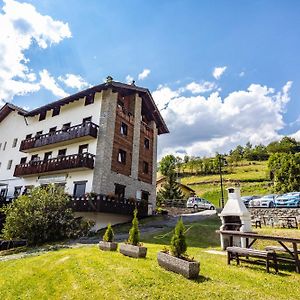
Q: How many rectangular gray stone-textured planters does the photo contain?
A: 3